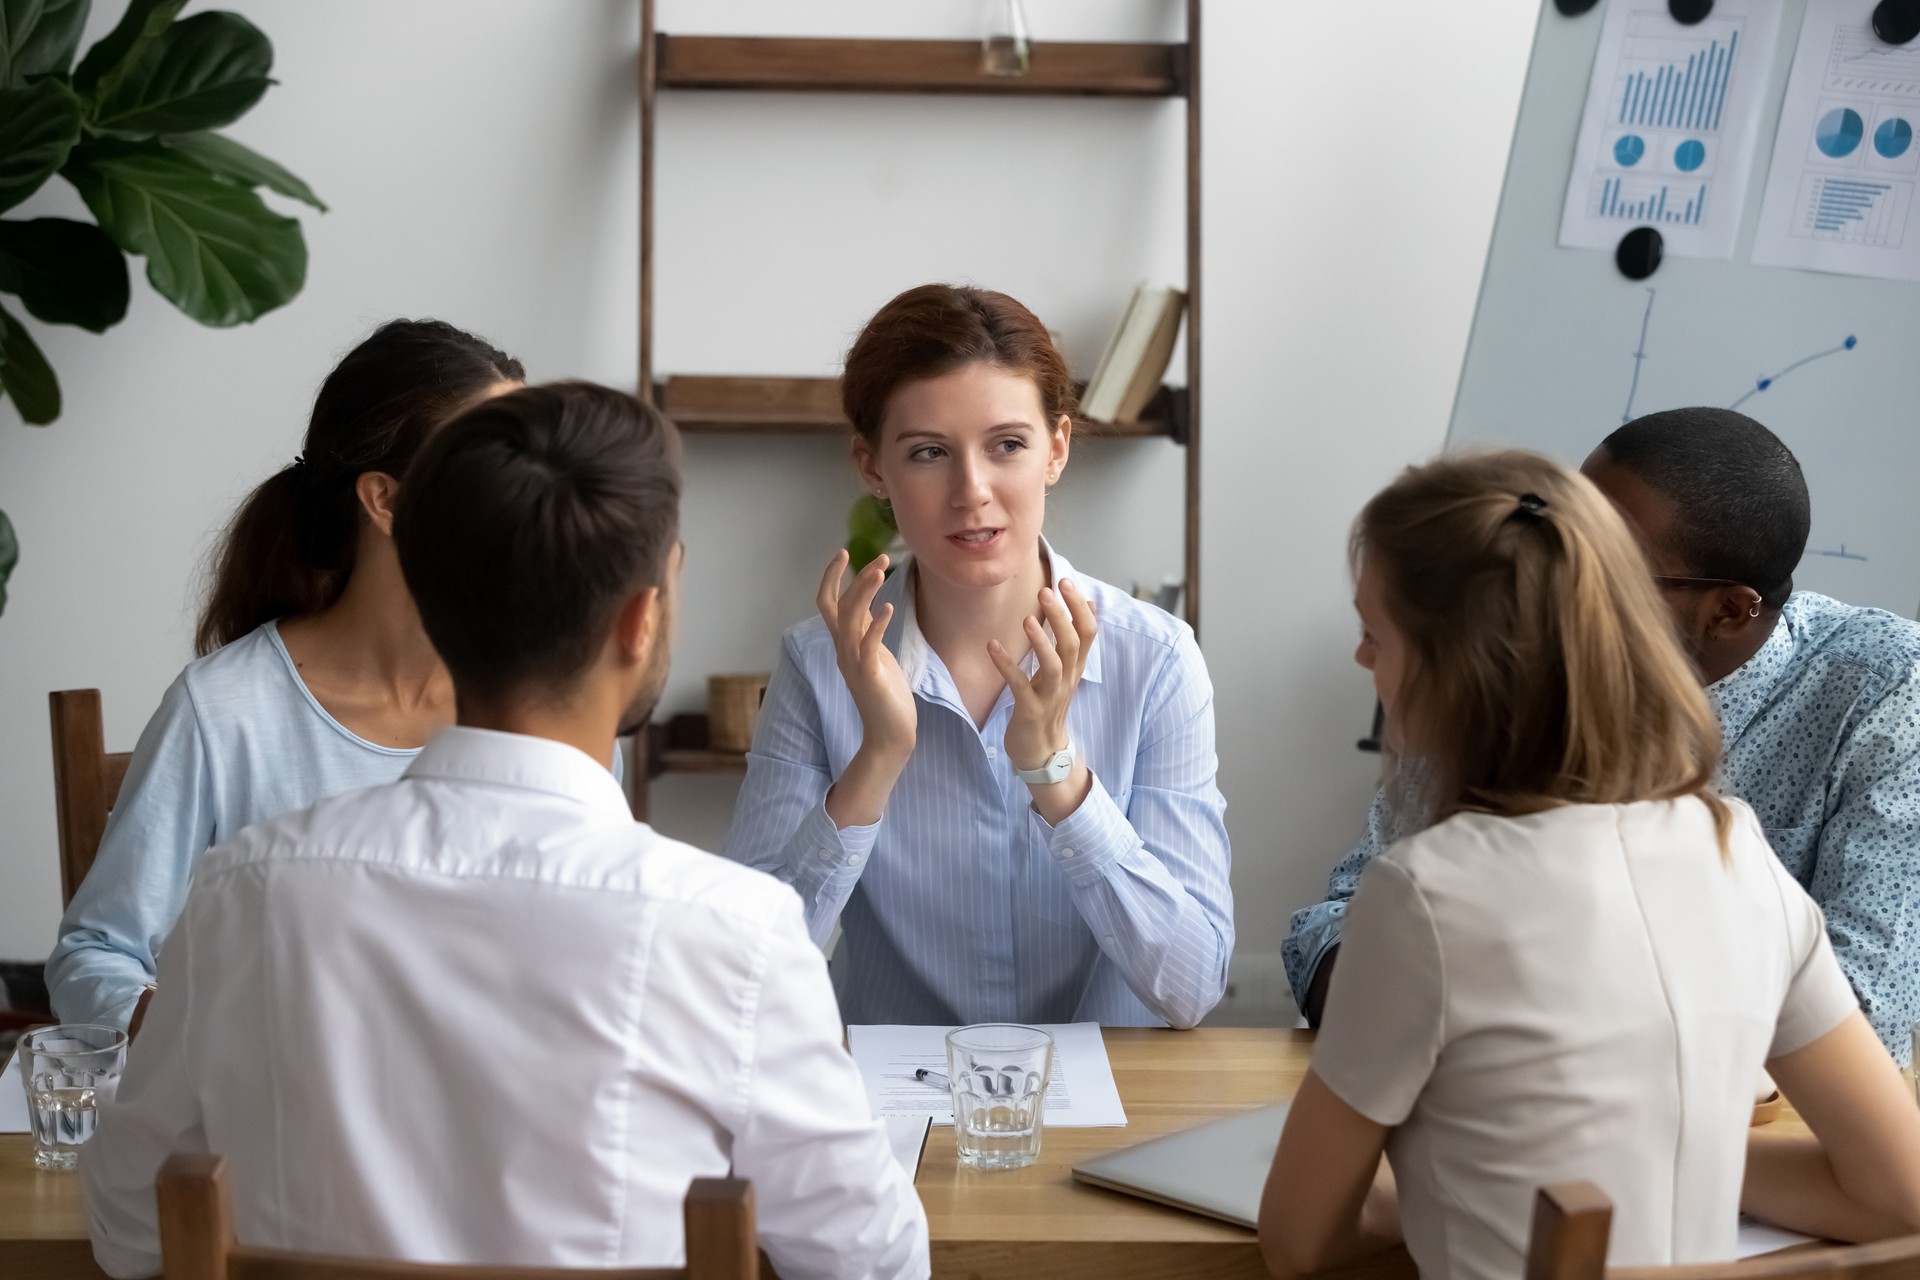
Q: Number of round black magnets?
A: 4